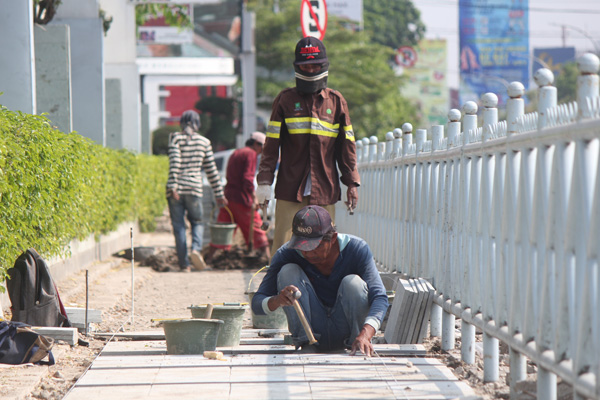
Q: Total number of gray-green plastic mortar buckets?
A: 4